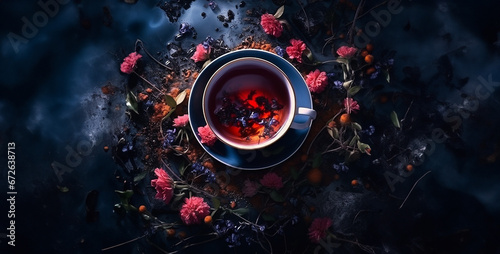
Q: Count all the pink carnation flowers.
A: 14